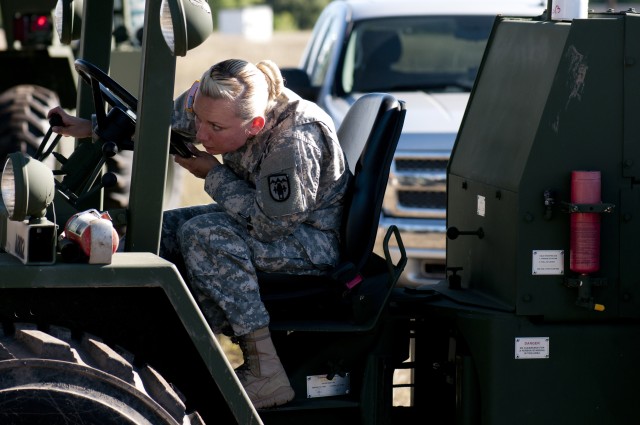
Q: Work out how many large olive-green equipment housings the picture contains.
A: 1